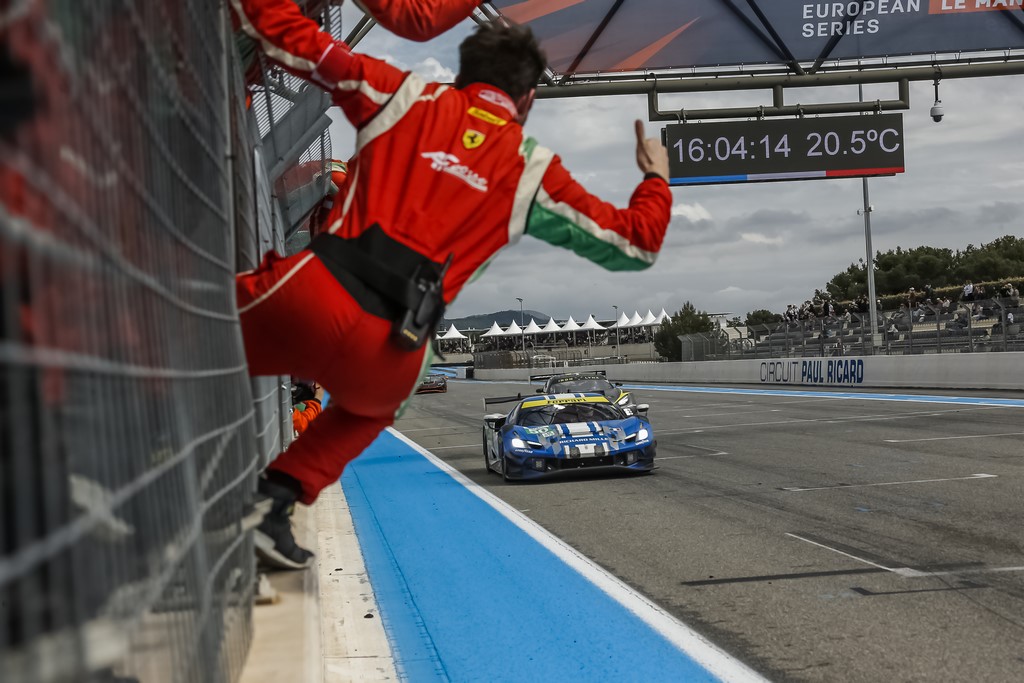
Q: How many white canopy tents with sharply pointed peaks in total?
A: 11